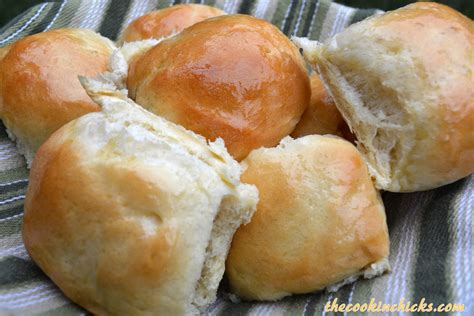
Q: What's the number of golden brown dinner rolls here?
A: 7